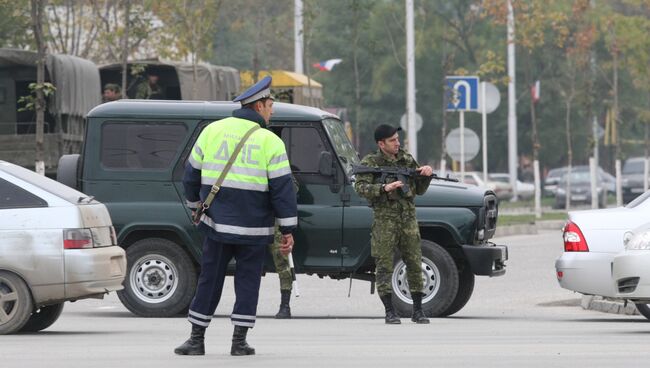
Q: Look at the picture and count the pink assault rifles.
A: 0